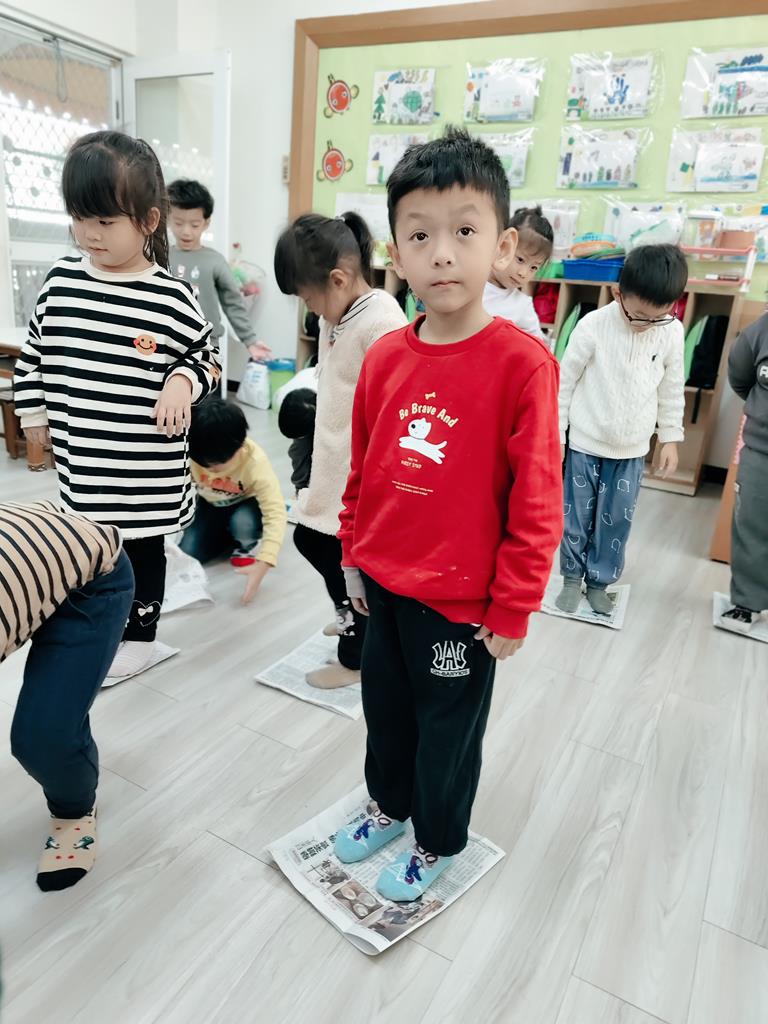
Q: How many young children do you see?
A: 10